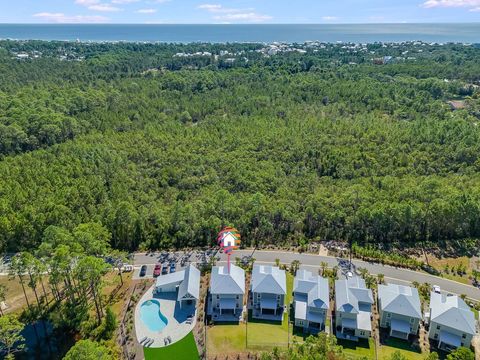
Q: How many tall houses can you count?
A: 6